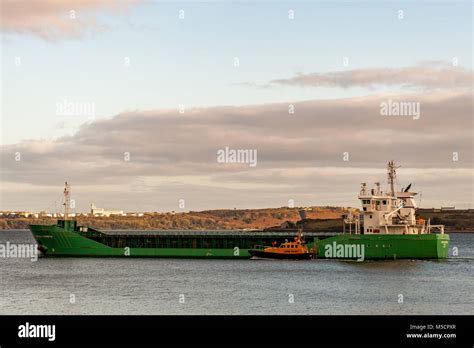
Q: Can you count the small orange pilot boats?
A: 1